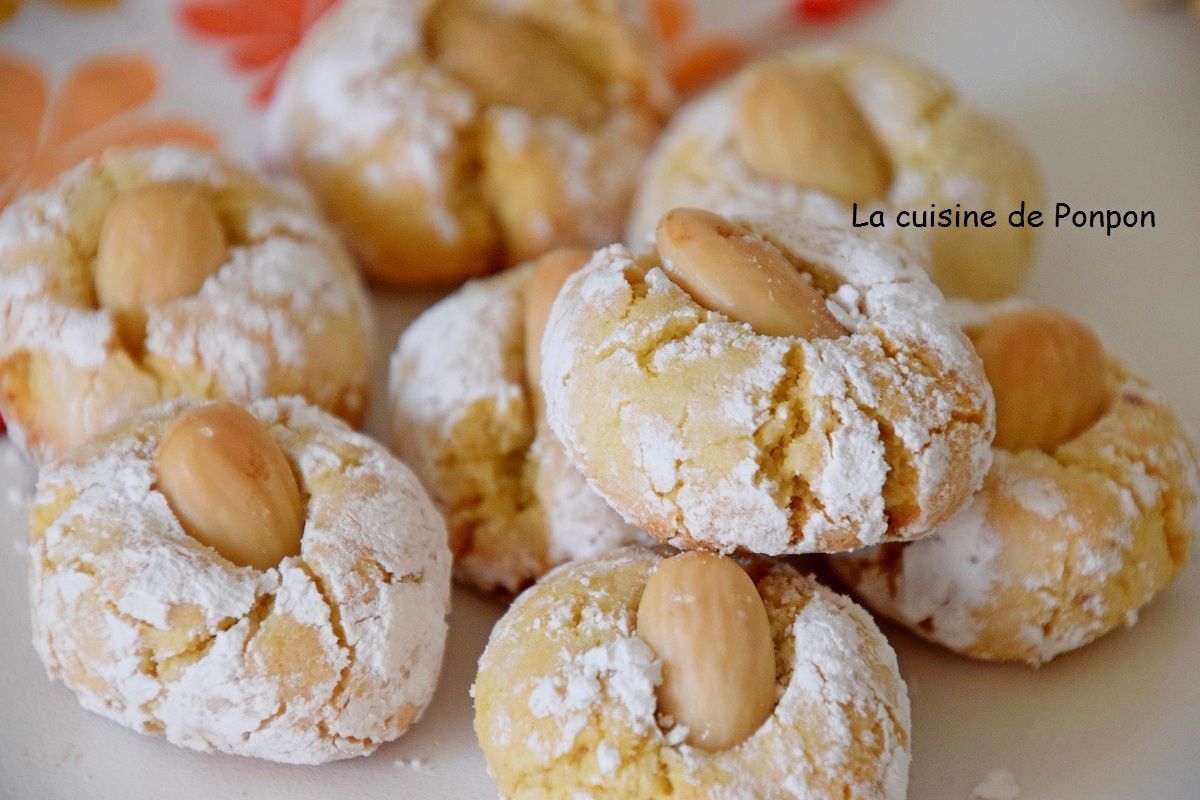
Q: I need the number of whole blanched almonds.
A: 8